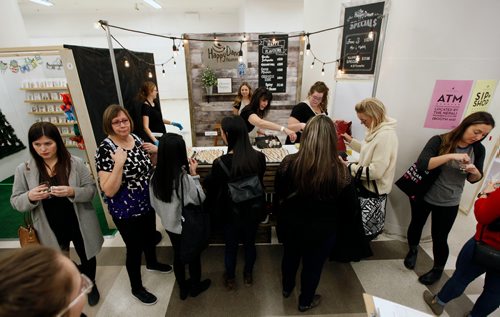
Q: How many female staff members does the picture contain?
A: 4